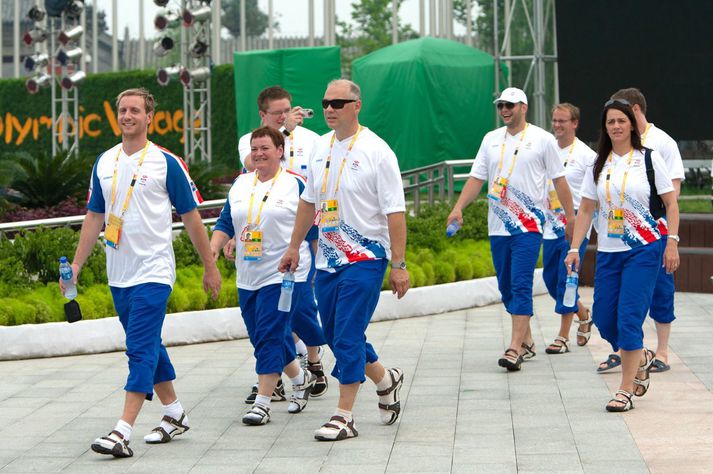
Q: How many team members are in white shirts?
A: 8